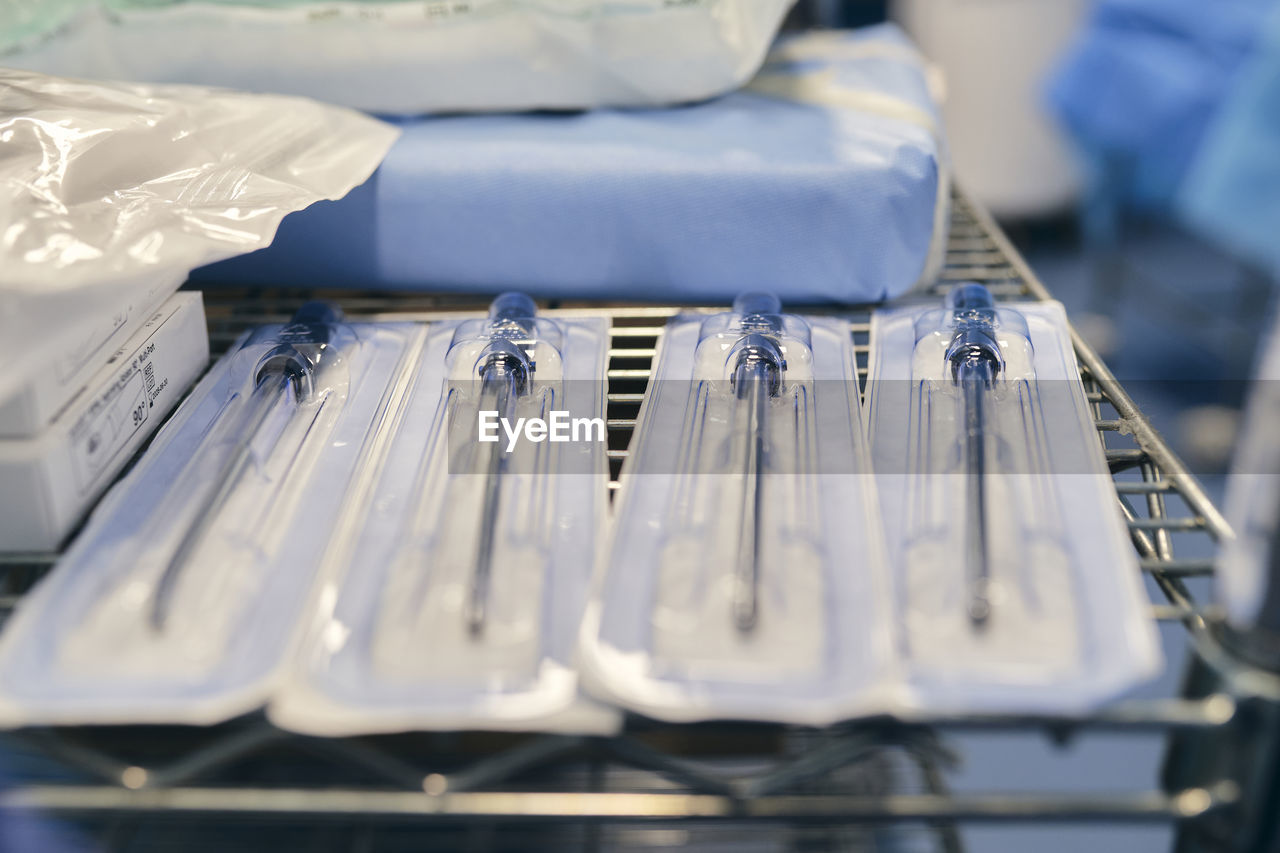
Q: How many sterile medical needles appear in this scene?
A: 4